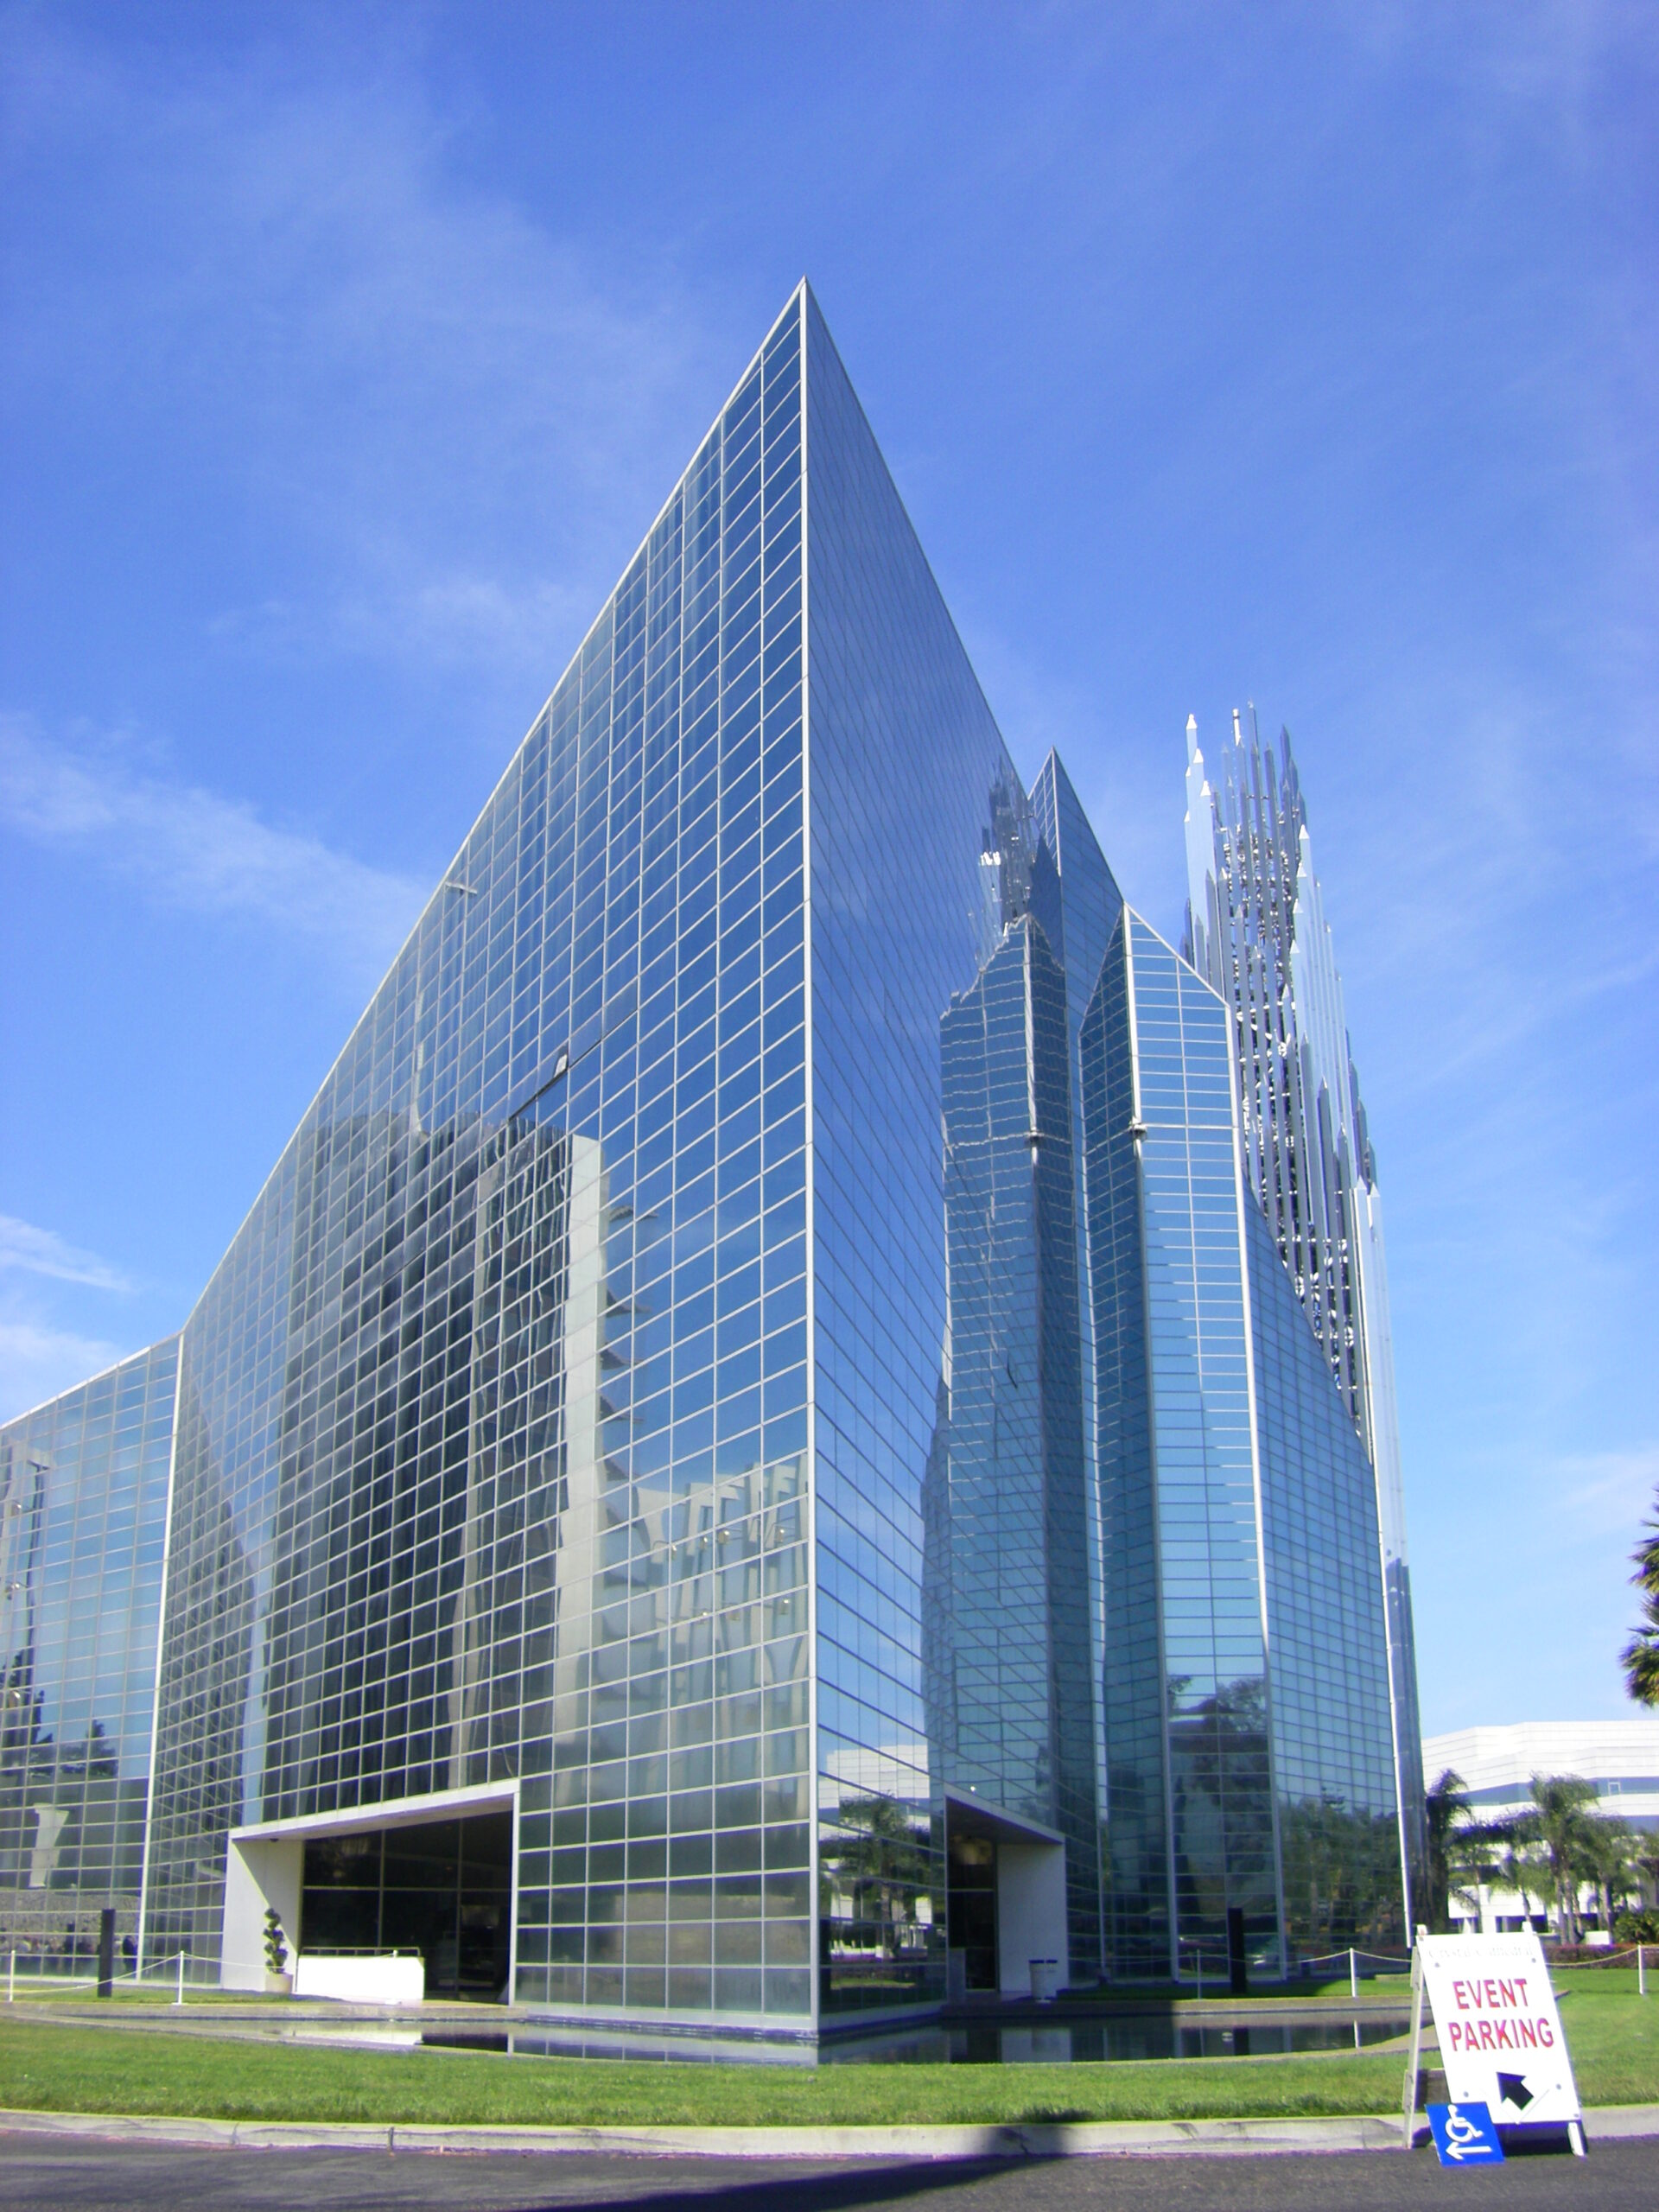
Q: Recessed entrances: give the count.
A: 2